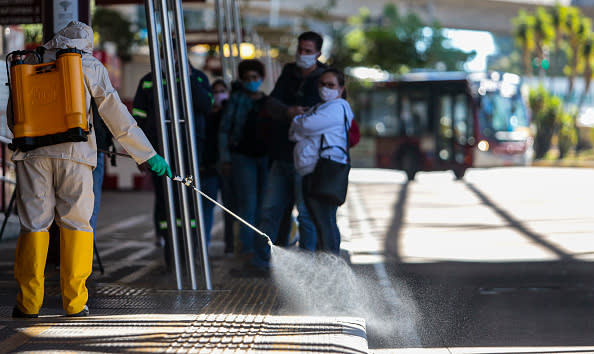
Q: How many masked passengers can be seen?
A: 4